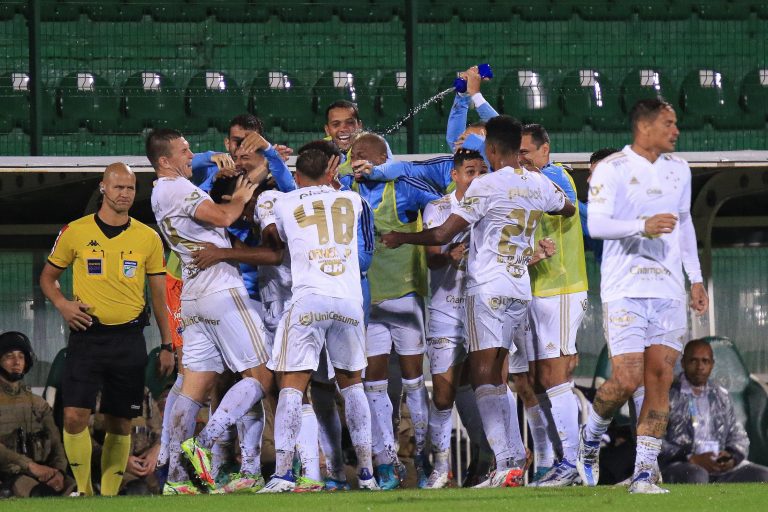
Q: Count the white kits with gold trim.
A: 6